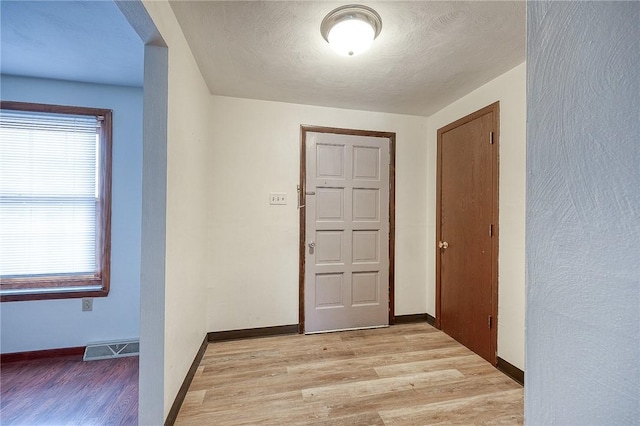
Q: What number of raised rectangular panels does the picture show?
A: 8